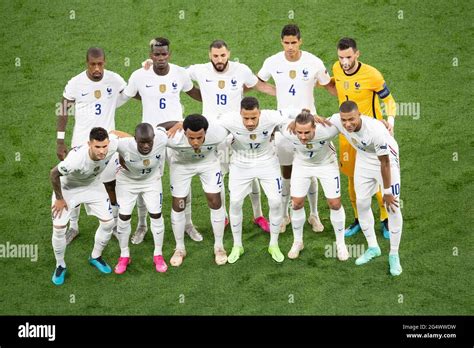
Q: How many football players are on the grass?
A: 11